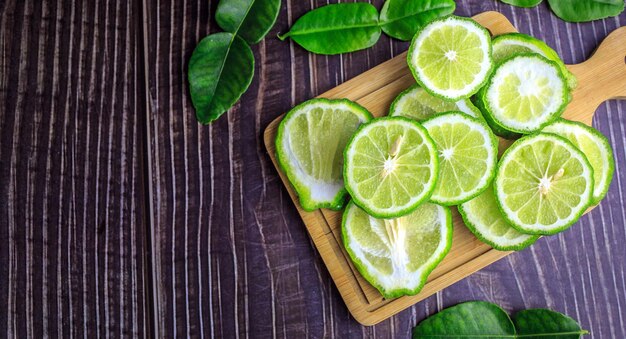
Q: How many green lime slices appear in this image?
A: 11